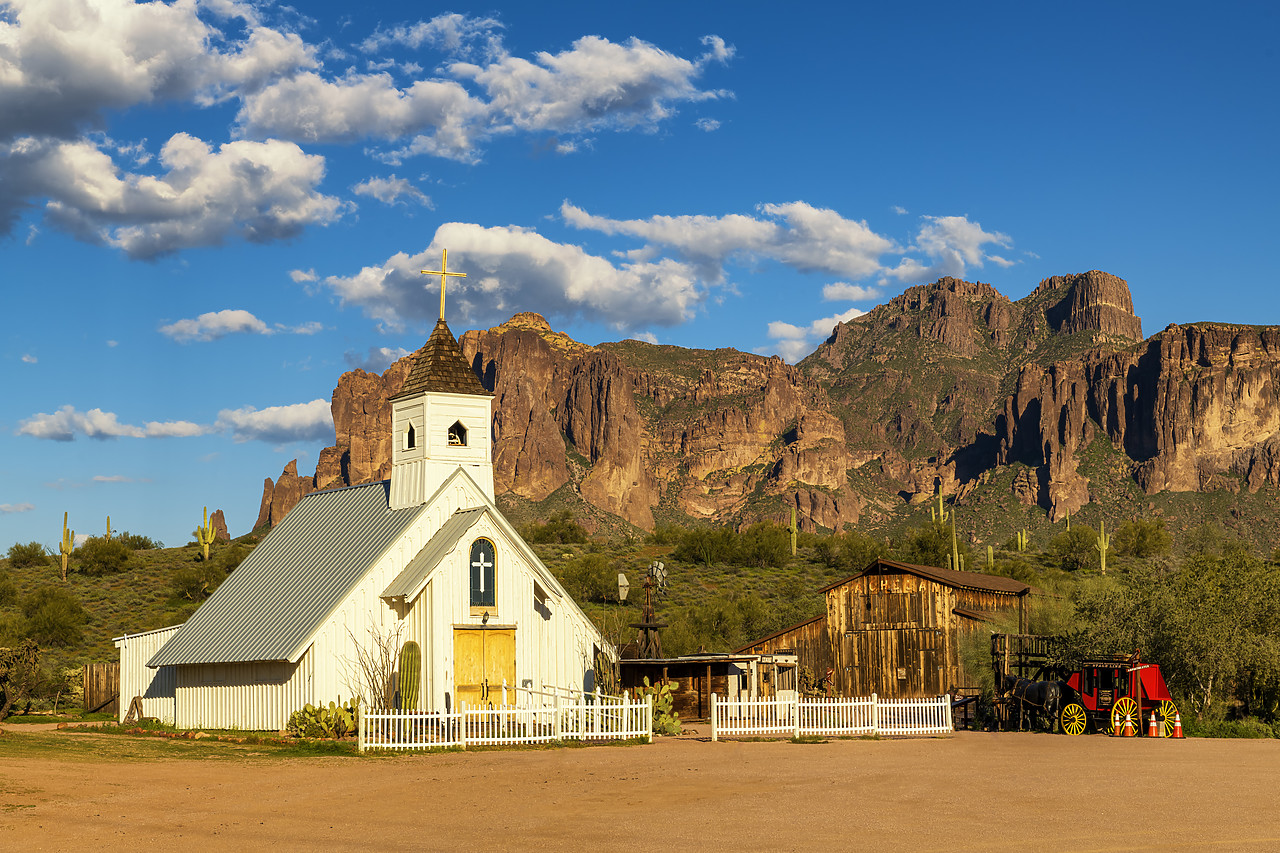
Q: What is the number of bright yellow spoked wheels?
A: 3